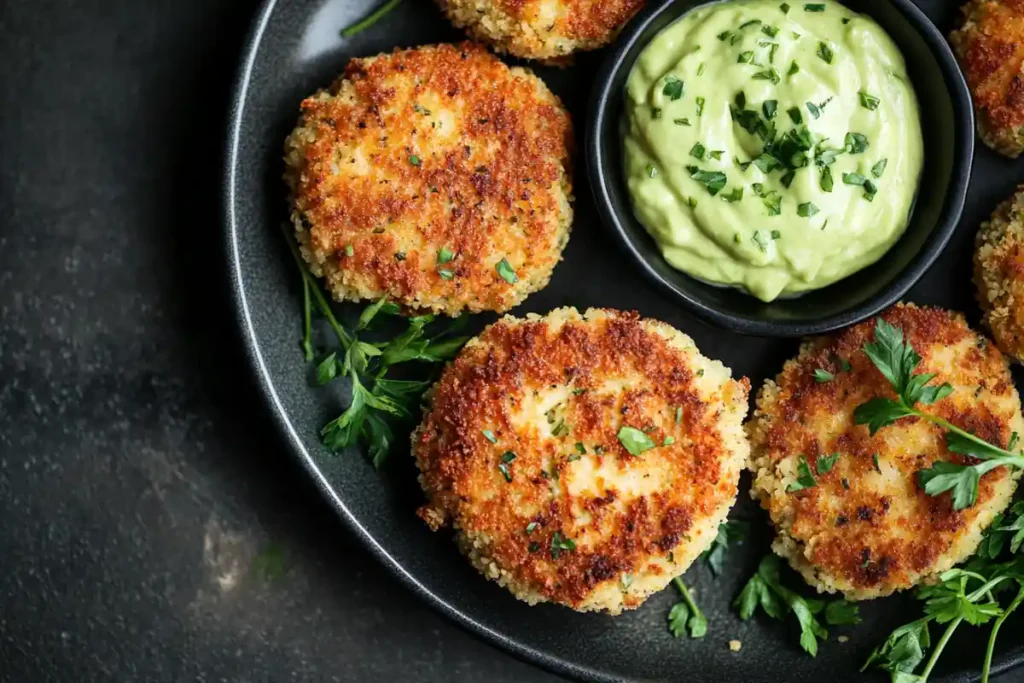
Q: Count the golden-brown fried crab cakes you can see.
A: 6